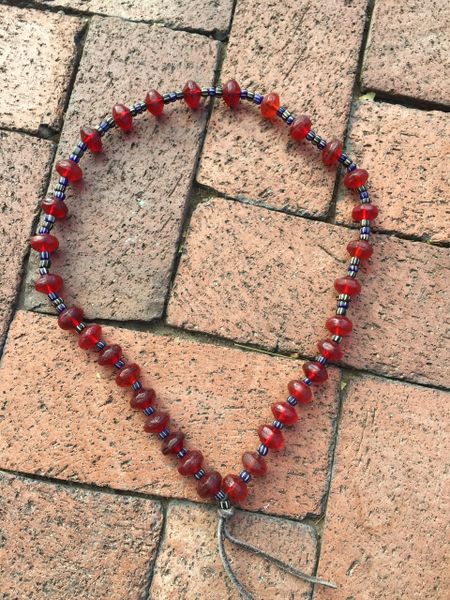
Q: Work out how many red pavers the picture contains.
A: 12